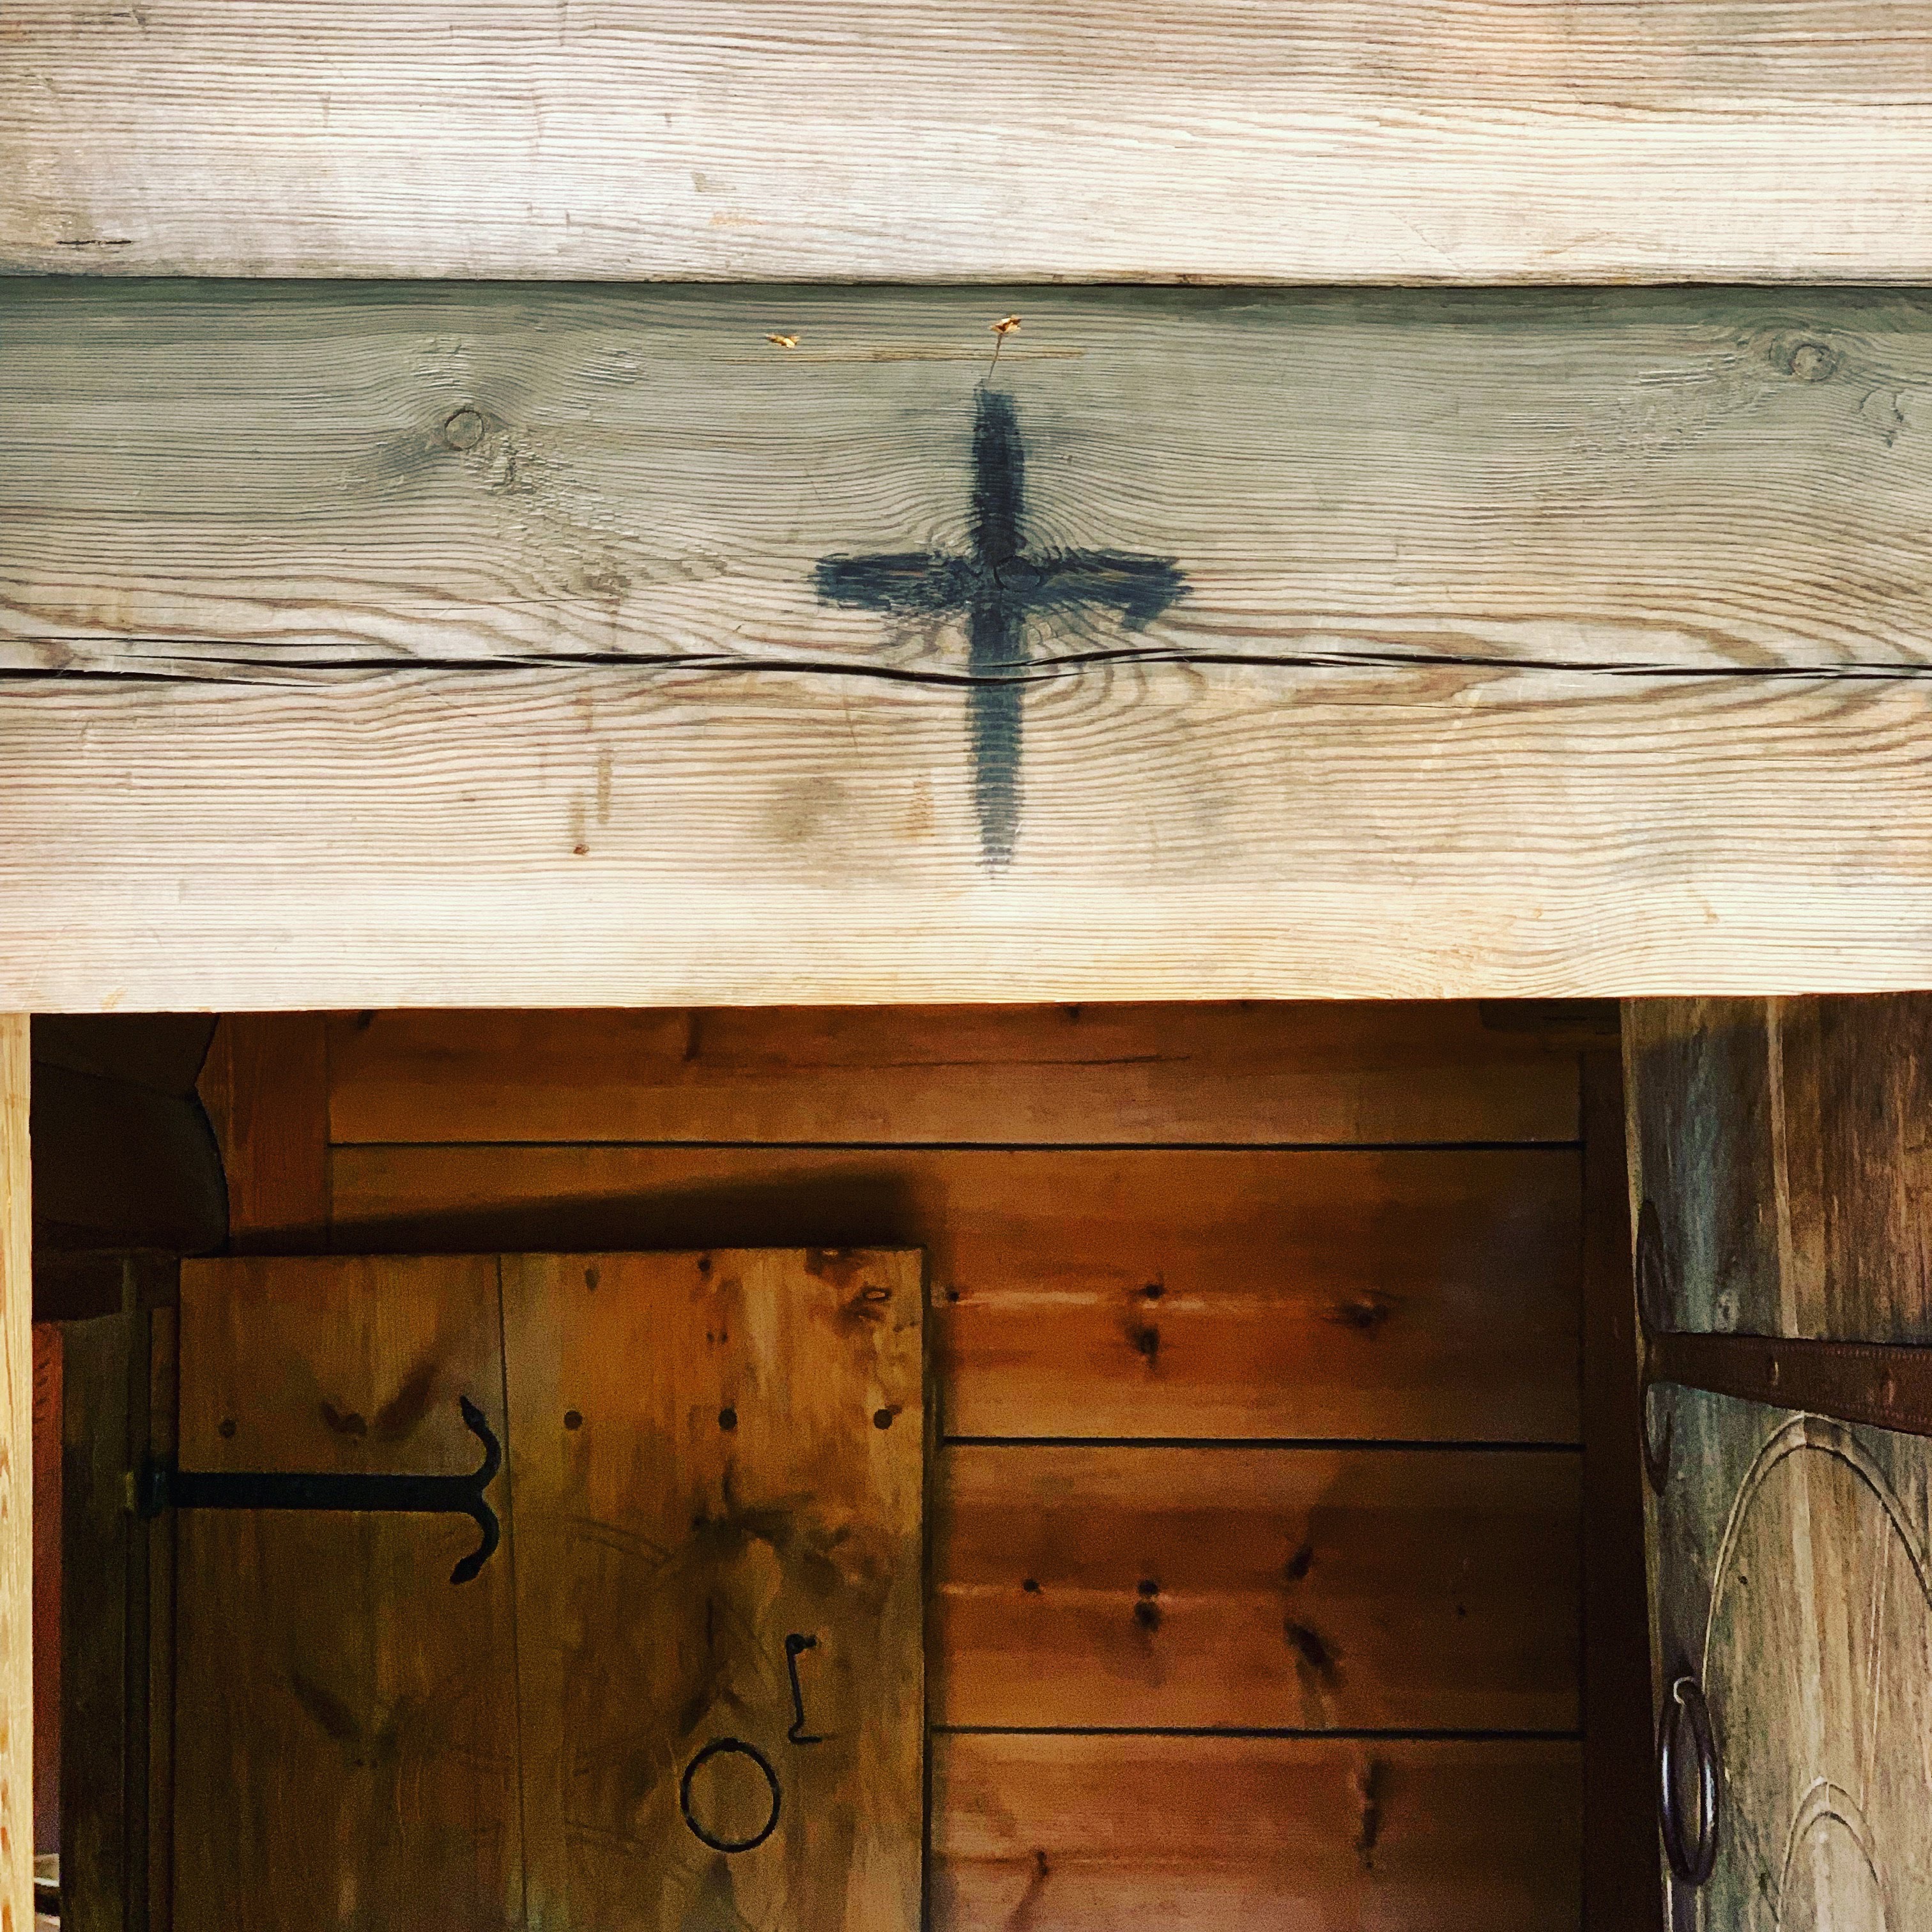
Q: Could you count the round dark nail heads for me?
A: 4